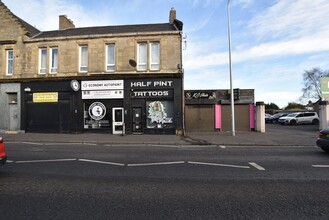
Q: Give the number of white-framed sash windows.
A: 7